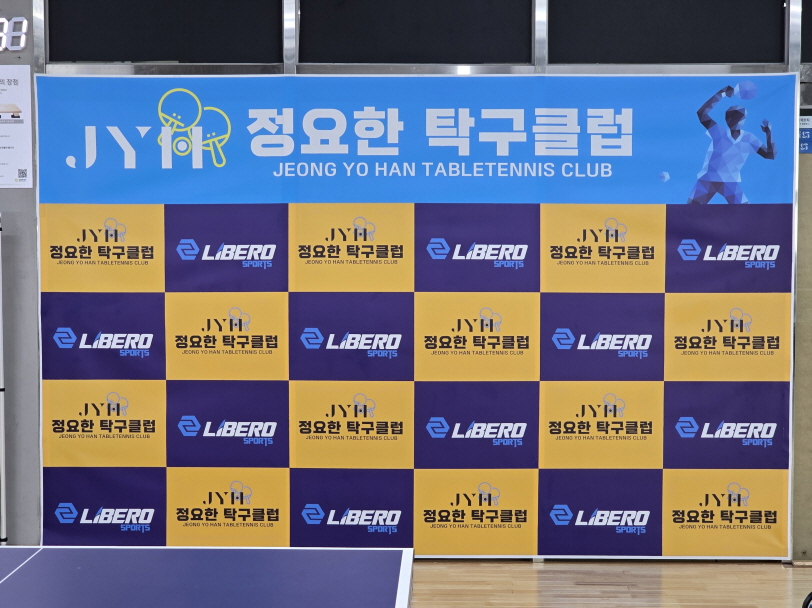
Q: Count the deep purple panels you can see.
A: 12